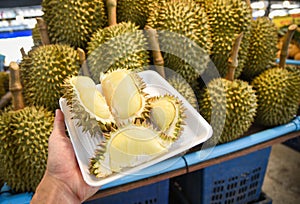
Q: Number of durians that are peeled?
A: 4